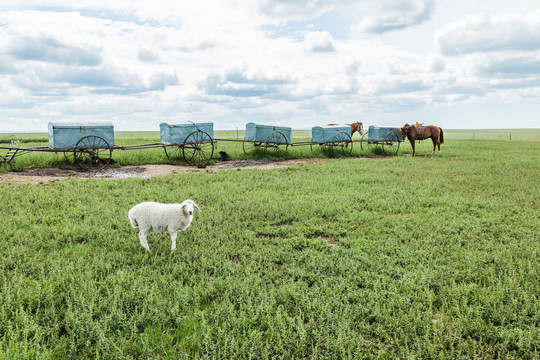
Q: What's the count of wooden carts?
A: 5